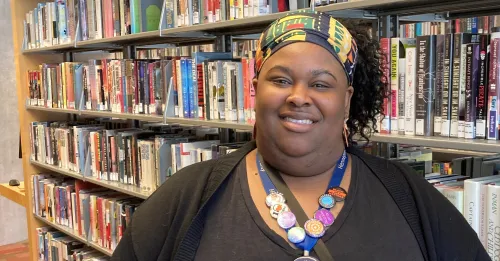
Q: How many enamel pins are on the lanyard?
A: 8